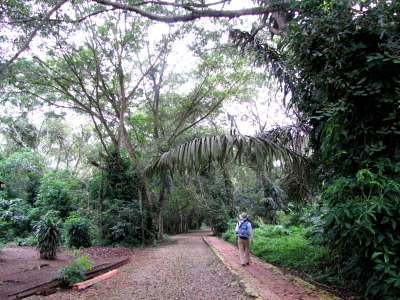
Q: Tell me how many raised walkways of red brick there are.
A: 1